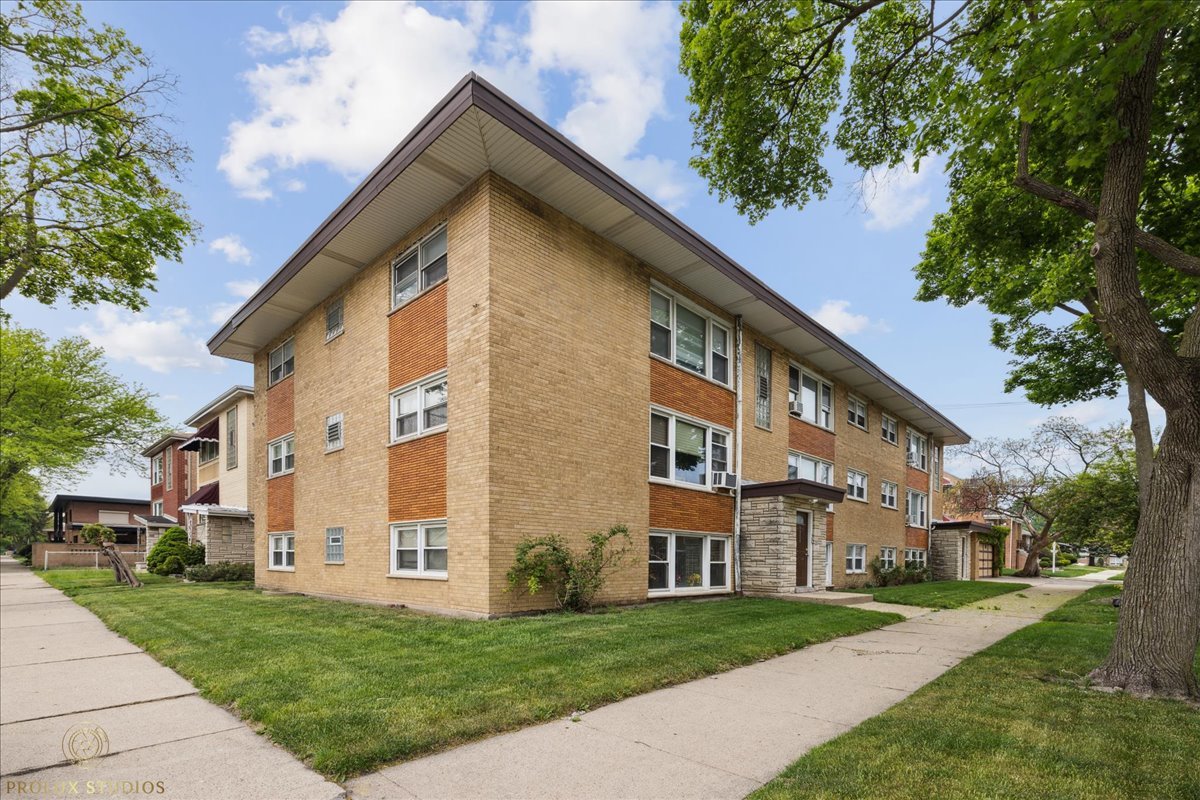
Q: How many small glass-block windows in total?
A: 3